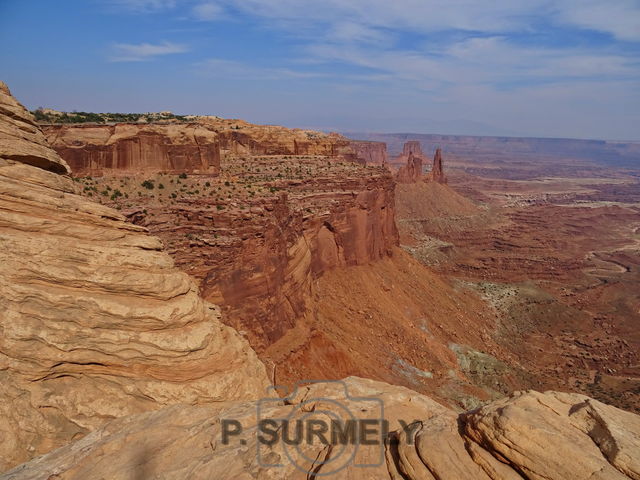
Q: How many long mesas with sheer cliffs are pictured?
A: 1